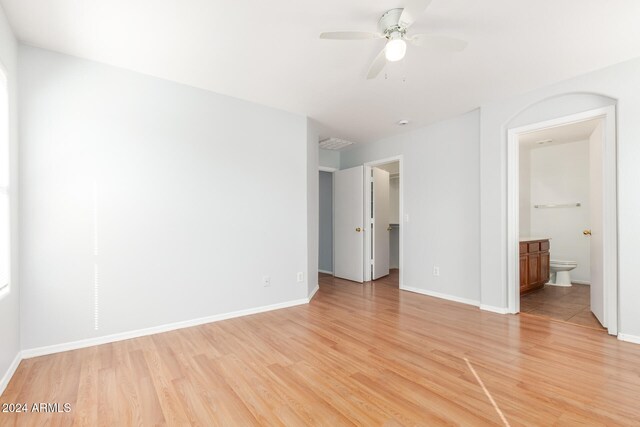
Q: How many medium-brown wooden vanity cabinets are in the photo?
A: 1